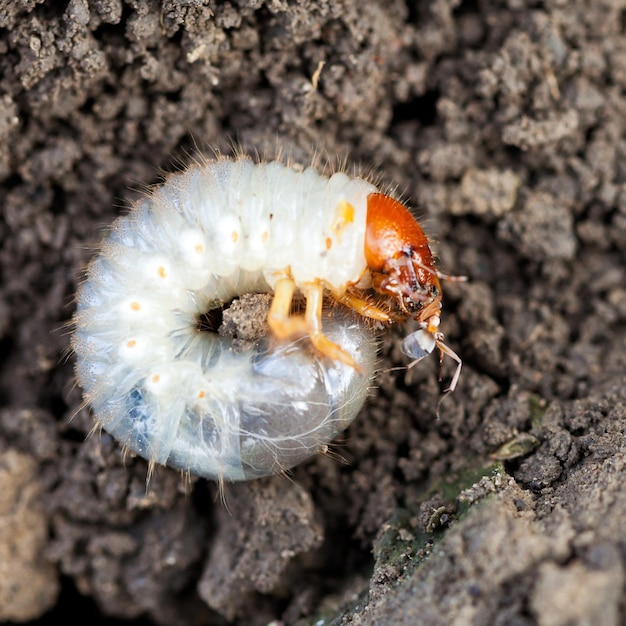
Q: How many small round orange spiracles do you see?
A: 9